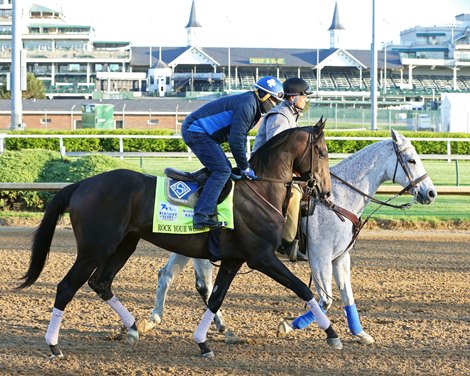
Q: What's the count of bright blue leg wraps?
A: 2